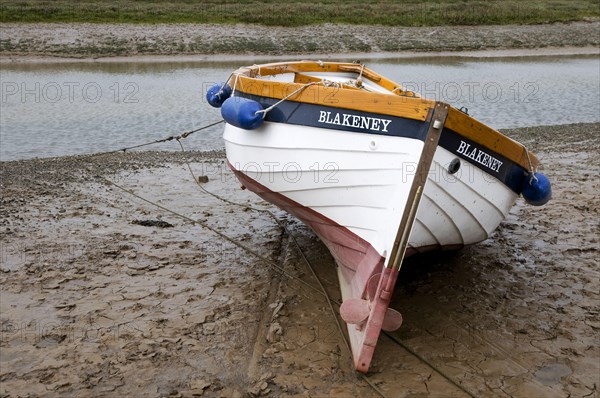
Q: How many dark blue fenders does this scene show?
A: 3